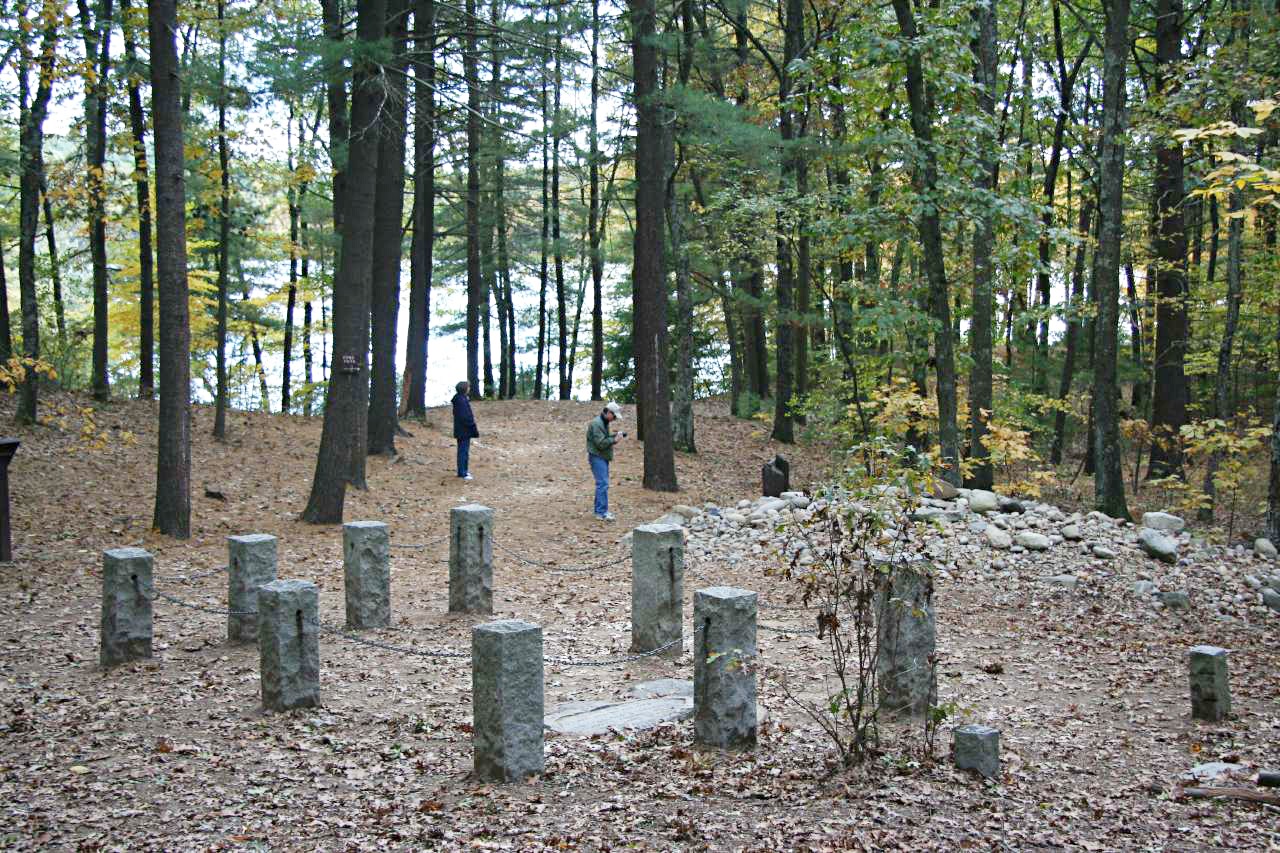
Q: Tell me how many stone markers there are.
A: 11